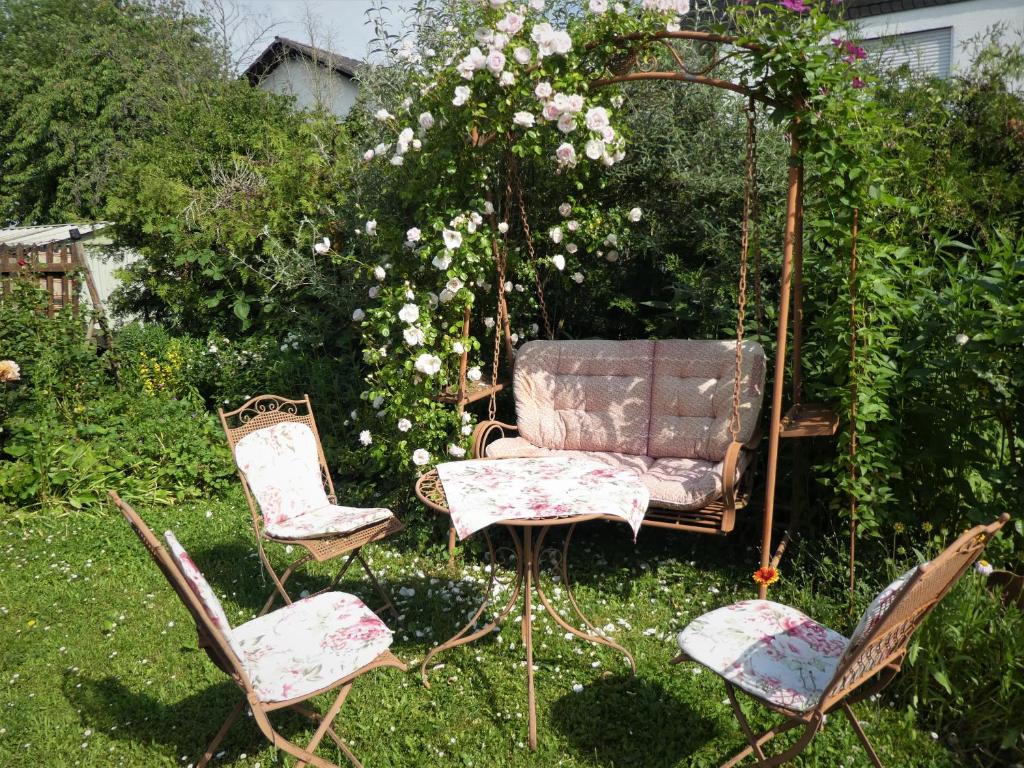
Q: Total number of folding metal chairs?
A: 3